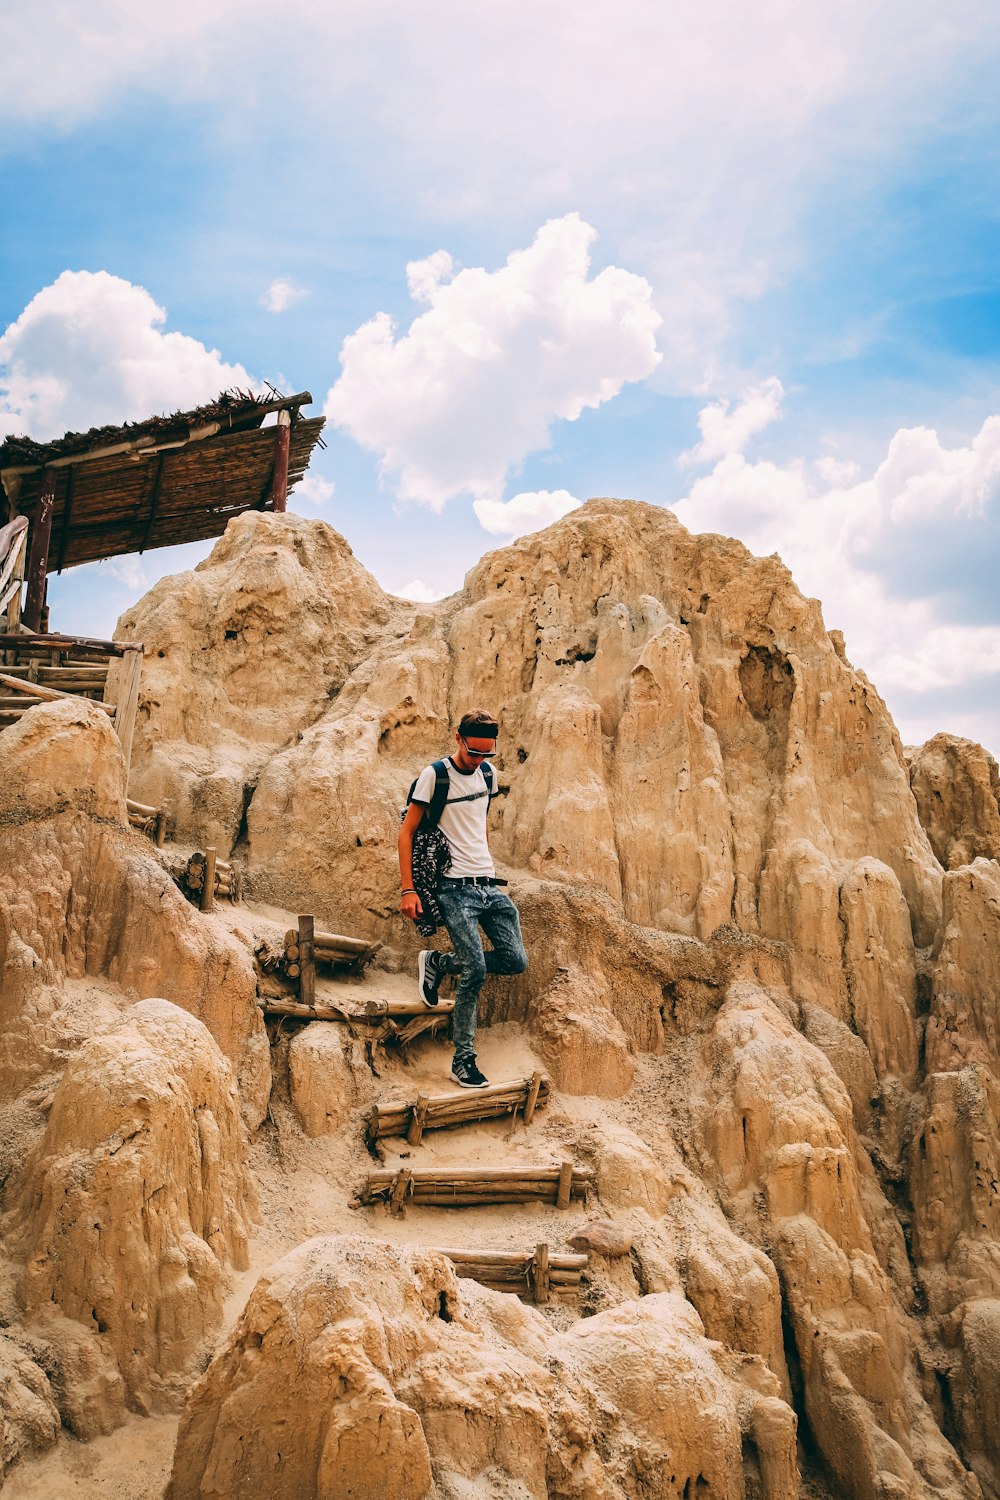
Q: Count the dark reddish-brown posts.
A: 2